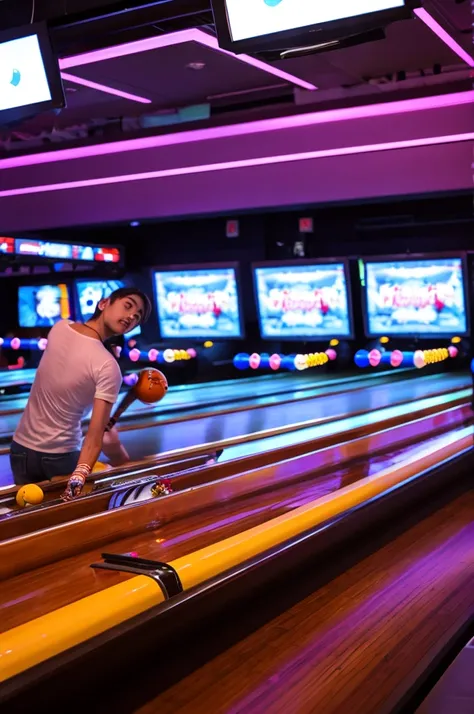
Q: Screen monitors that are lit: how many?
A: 7